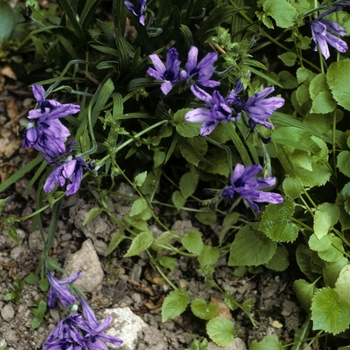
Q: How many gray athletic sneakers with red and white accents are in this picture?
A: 0